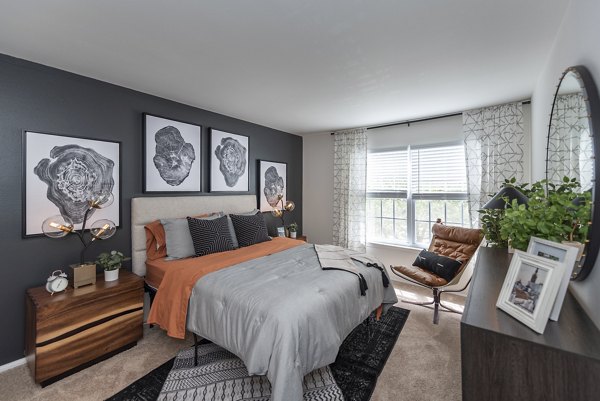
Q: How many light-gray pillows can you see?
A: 2